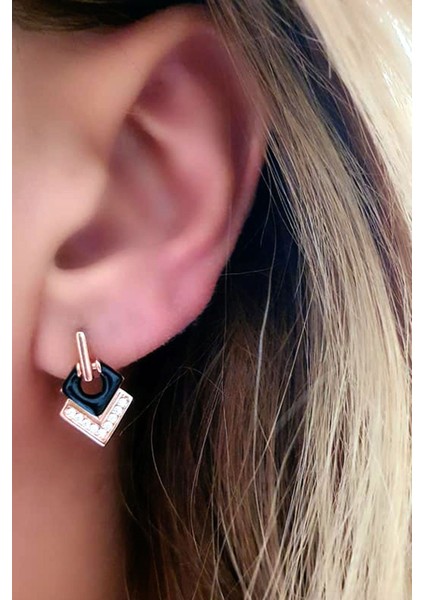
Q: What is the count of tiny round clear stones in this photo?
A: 9